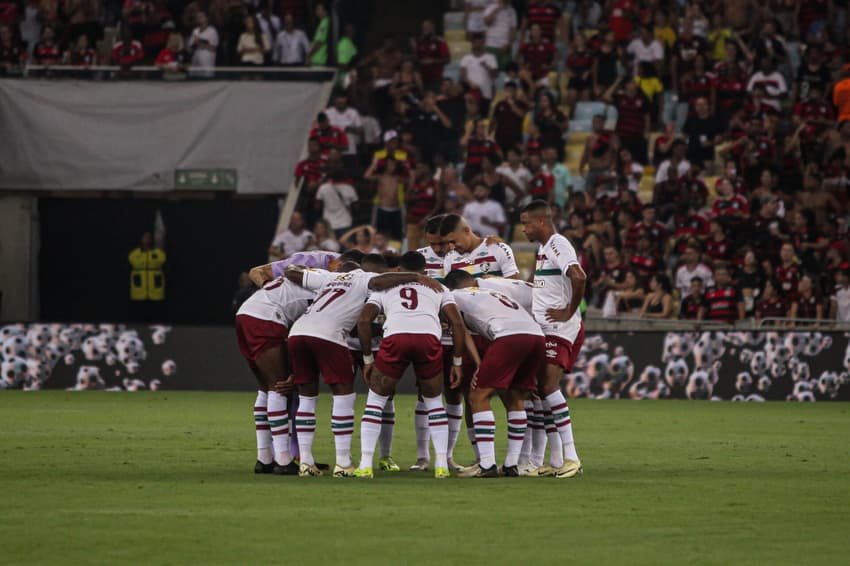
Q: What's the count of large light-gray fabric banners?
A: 1